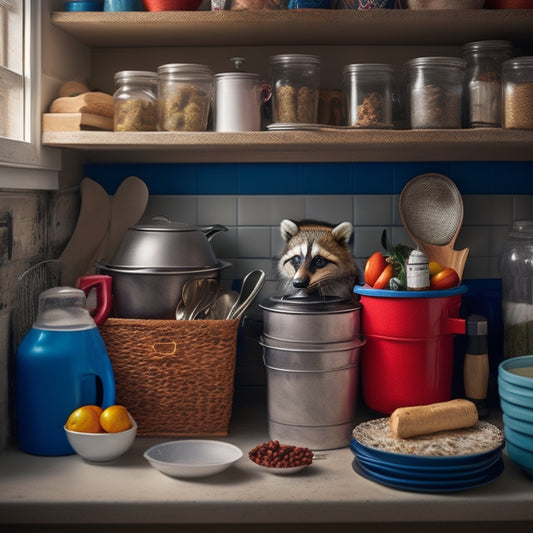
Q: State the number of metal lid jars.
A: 7